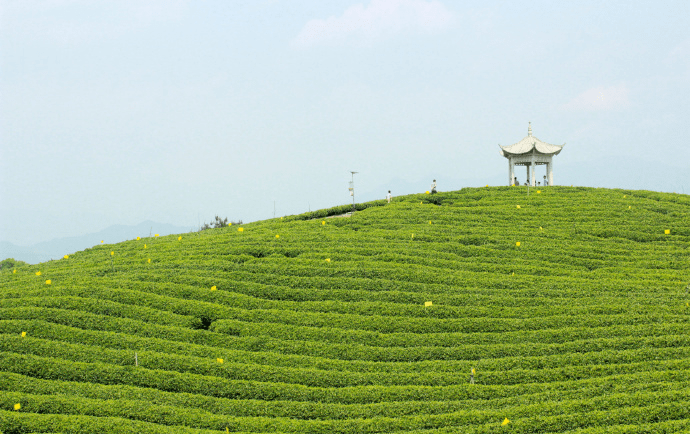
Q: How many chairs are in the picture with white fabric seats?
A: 0